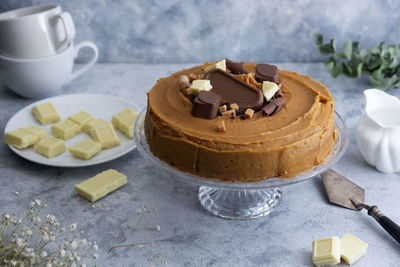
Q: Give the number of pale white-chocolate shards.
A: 3